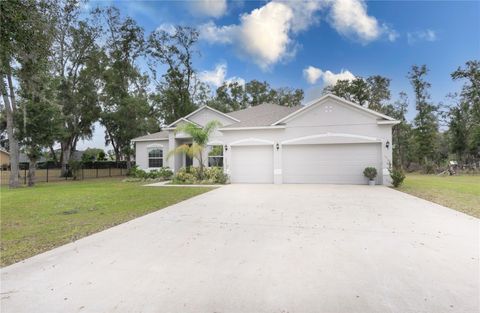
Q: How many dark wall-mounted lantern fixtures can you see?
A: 3